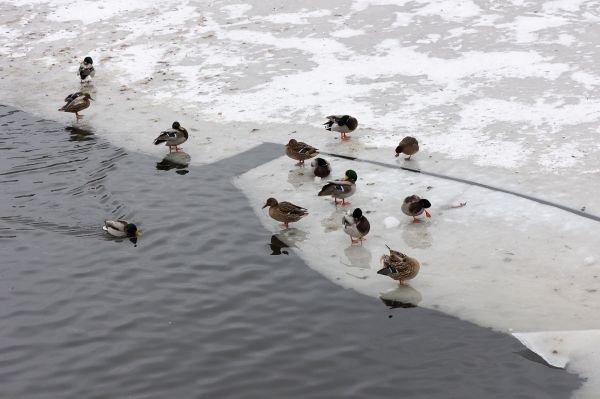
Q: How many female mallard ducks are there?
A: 5